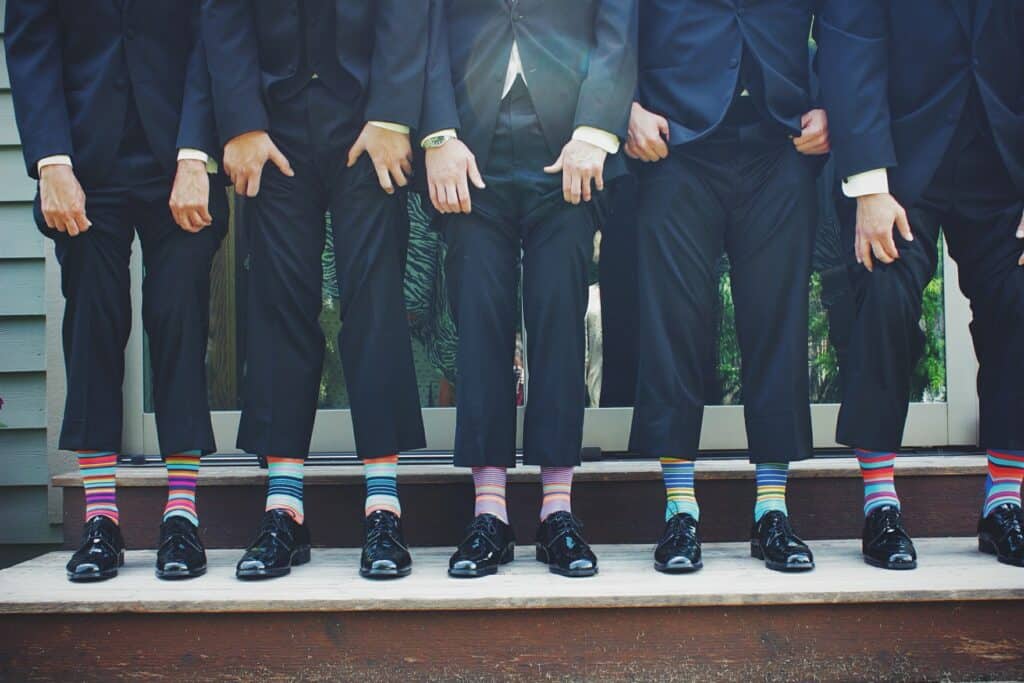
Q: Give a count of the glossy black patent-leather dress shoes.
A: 10